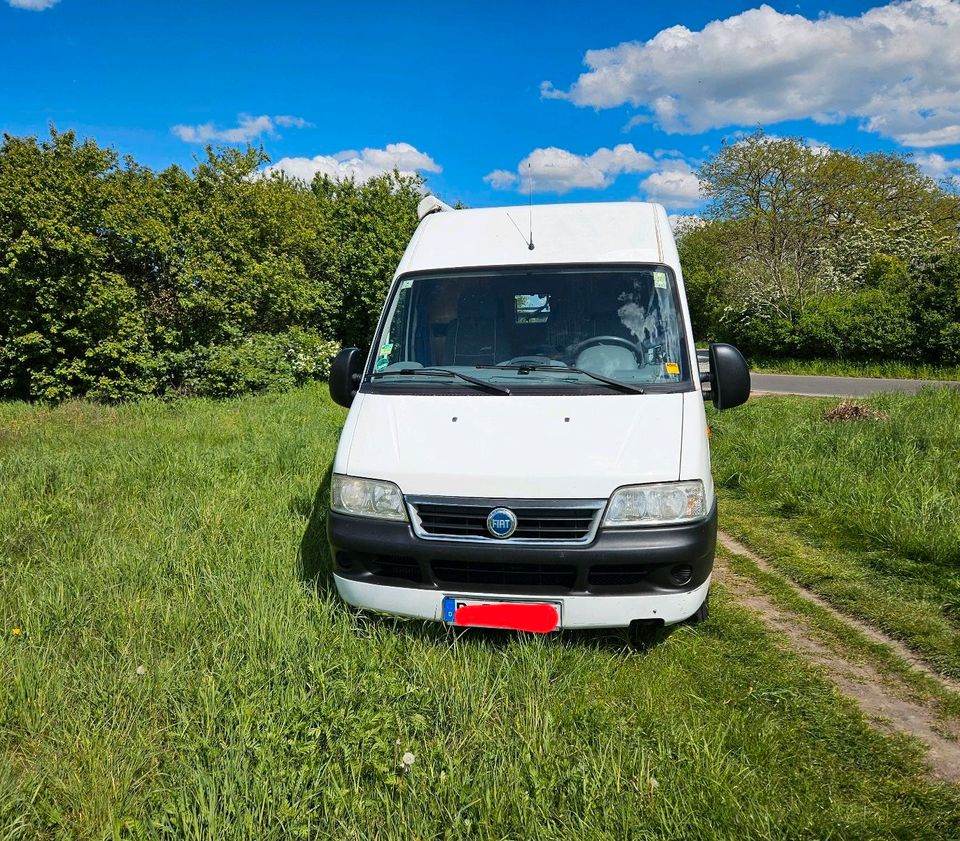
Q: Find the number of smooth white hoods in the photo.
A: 1